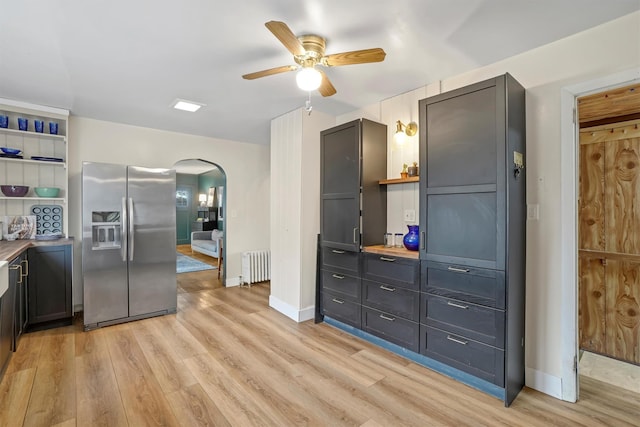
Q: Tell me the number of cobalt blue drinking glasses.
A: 4